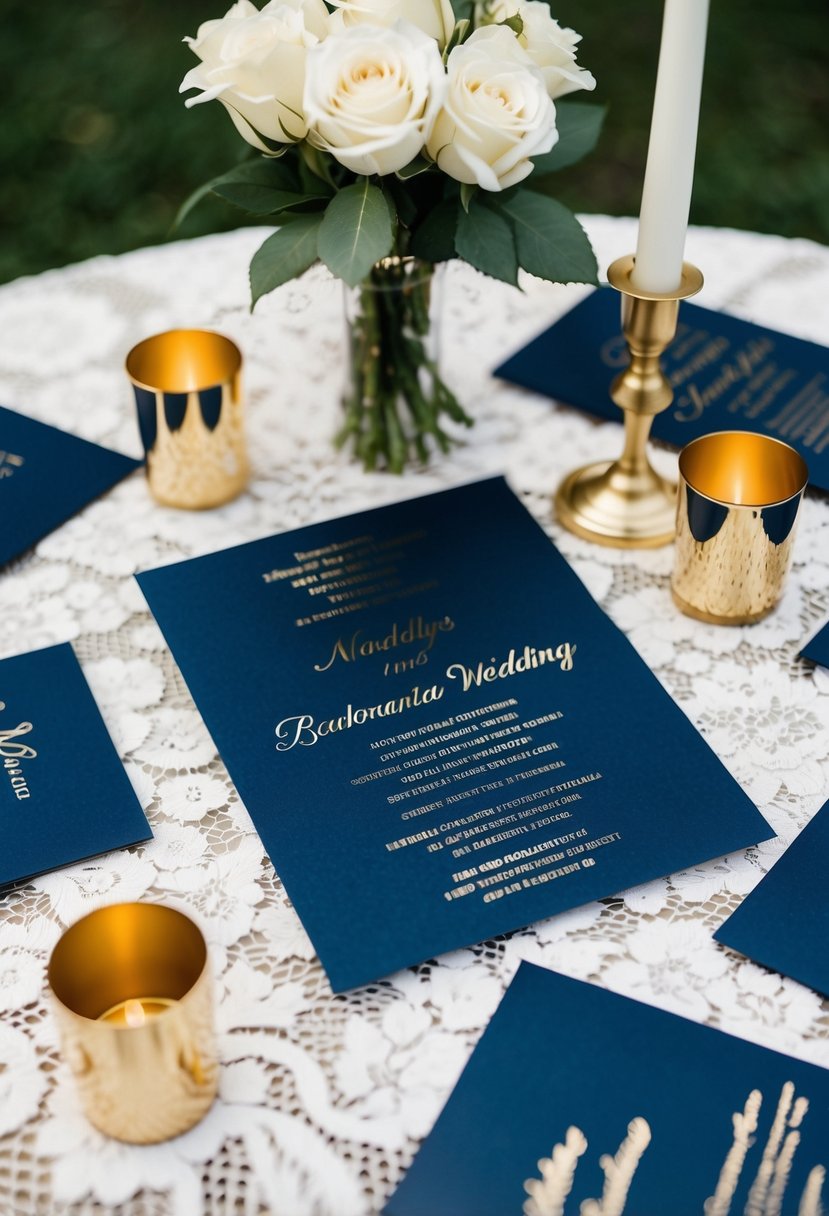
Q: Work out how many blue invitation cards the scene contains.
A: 7